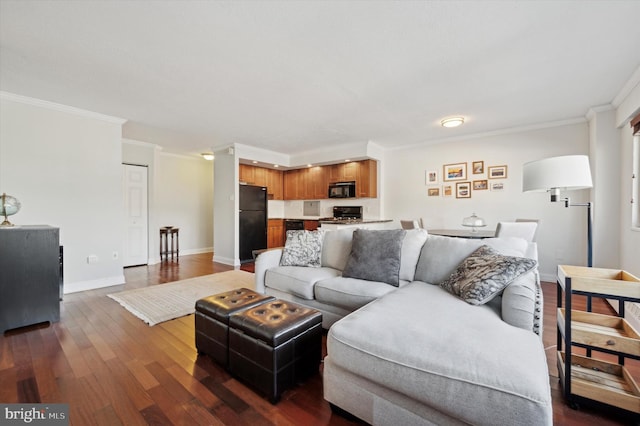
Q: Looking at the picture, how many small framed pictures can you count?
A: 9